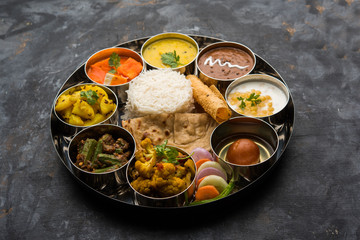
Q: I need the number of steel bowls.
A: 8